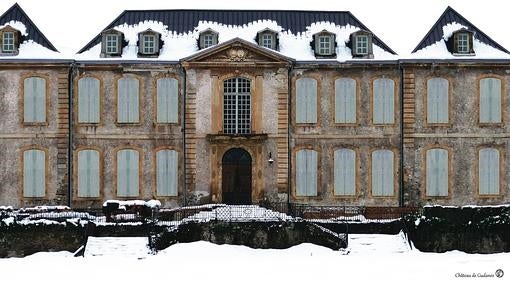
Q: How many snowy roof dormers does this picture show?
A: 8